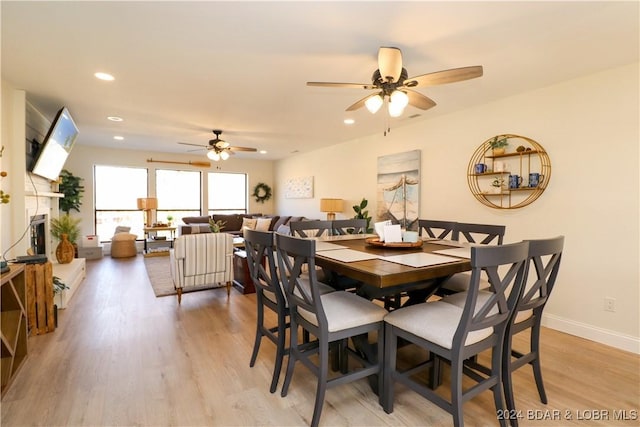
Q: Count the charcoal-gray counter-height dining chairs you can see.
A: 8